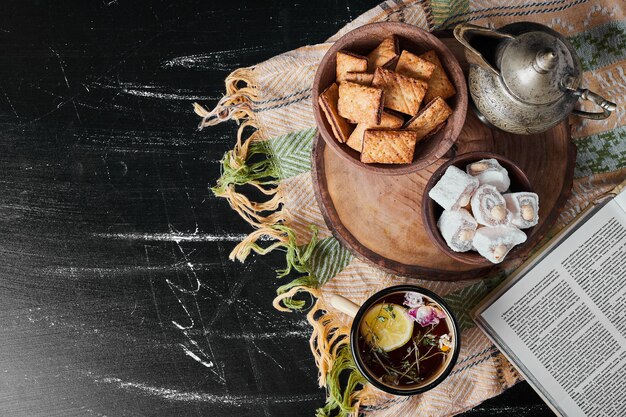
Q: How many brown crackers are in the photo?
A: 11